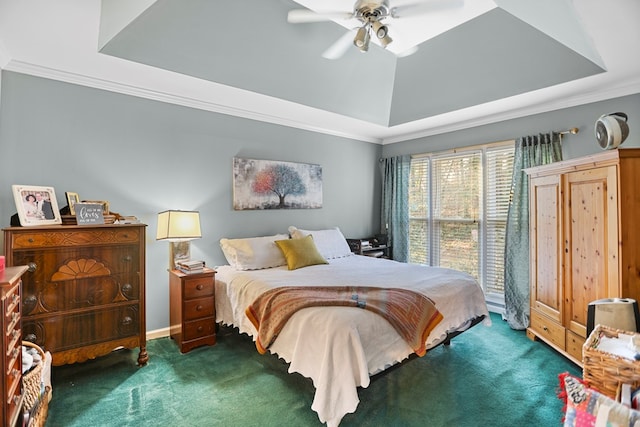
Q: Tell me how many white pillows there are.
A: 2